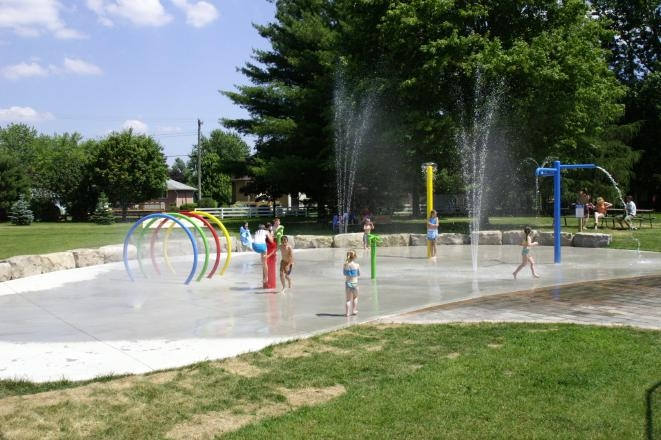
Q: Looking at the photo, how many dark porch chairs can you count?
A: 0